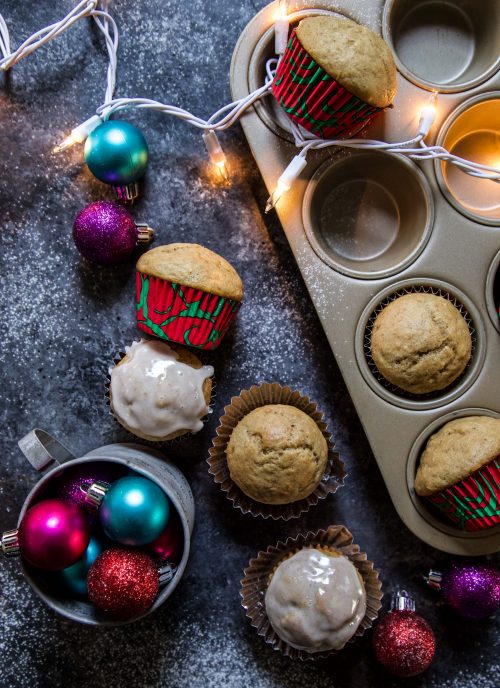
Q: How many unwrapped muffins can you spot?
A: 2